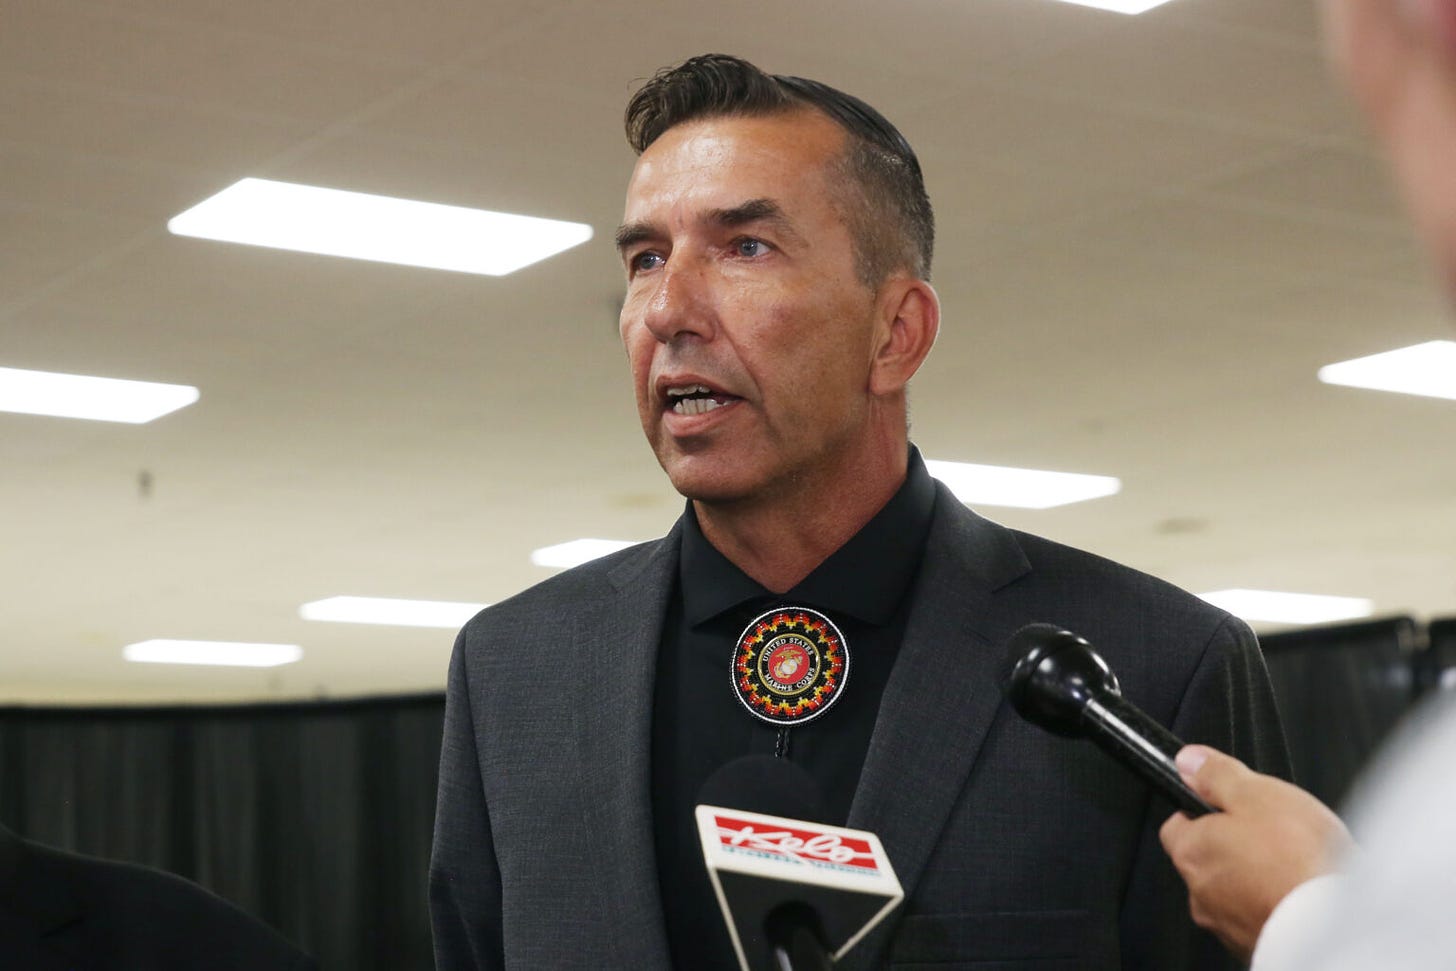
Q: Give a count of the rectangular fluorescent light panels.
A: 9